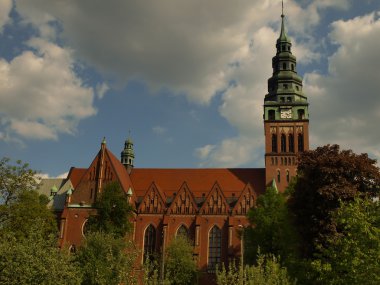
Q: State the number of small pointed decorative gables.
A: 4